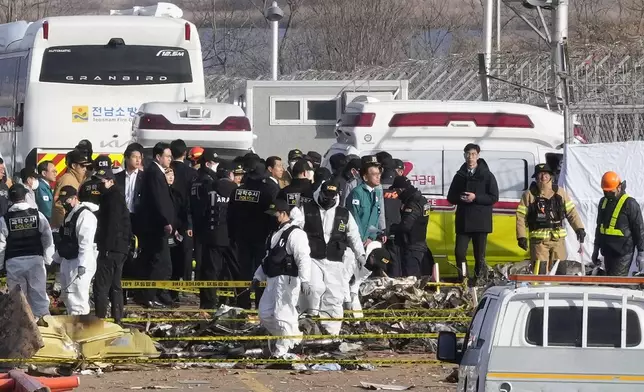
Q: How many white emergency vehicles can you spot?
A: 3